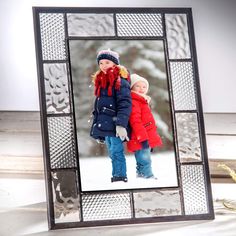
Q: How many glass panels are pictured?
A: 12